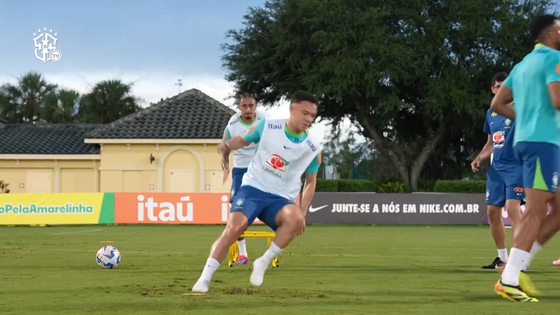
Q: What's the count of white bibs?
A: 2